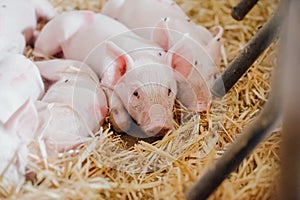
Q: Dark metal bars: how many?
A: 3